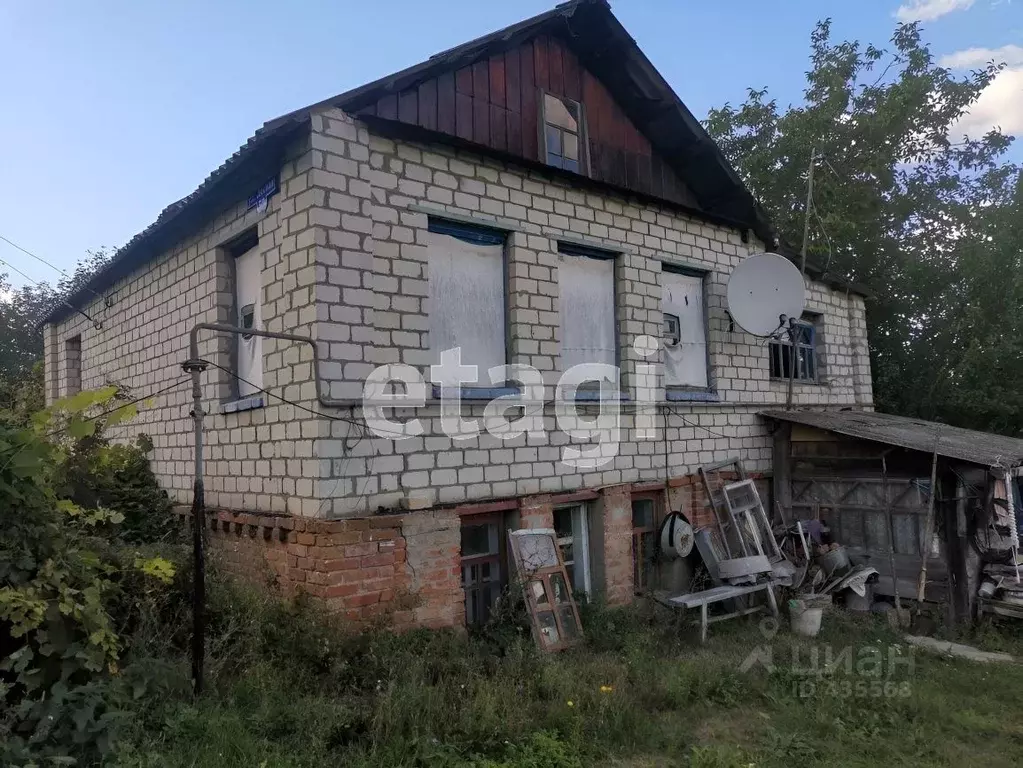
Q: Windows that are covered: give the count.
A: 4